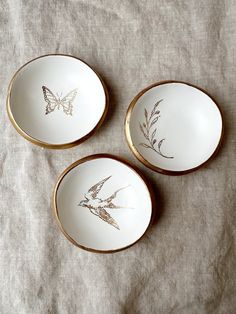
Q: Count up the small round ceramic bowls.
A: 3